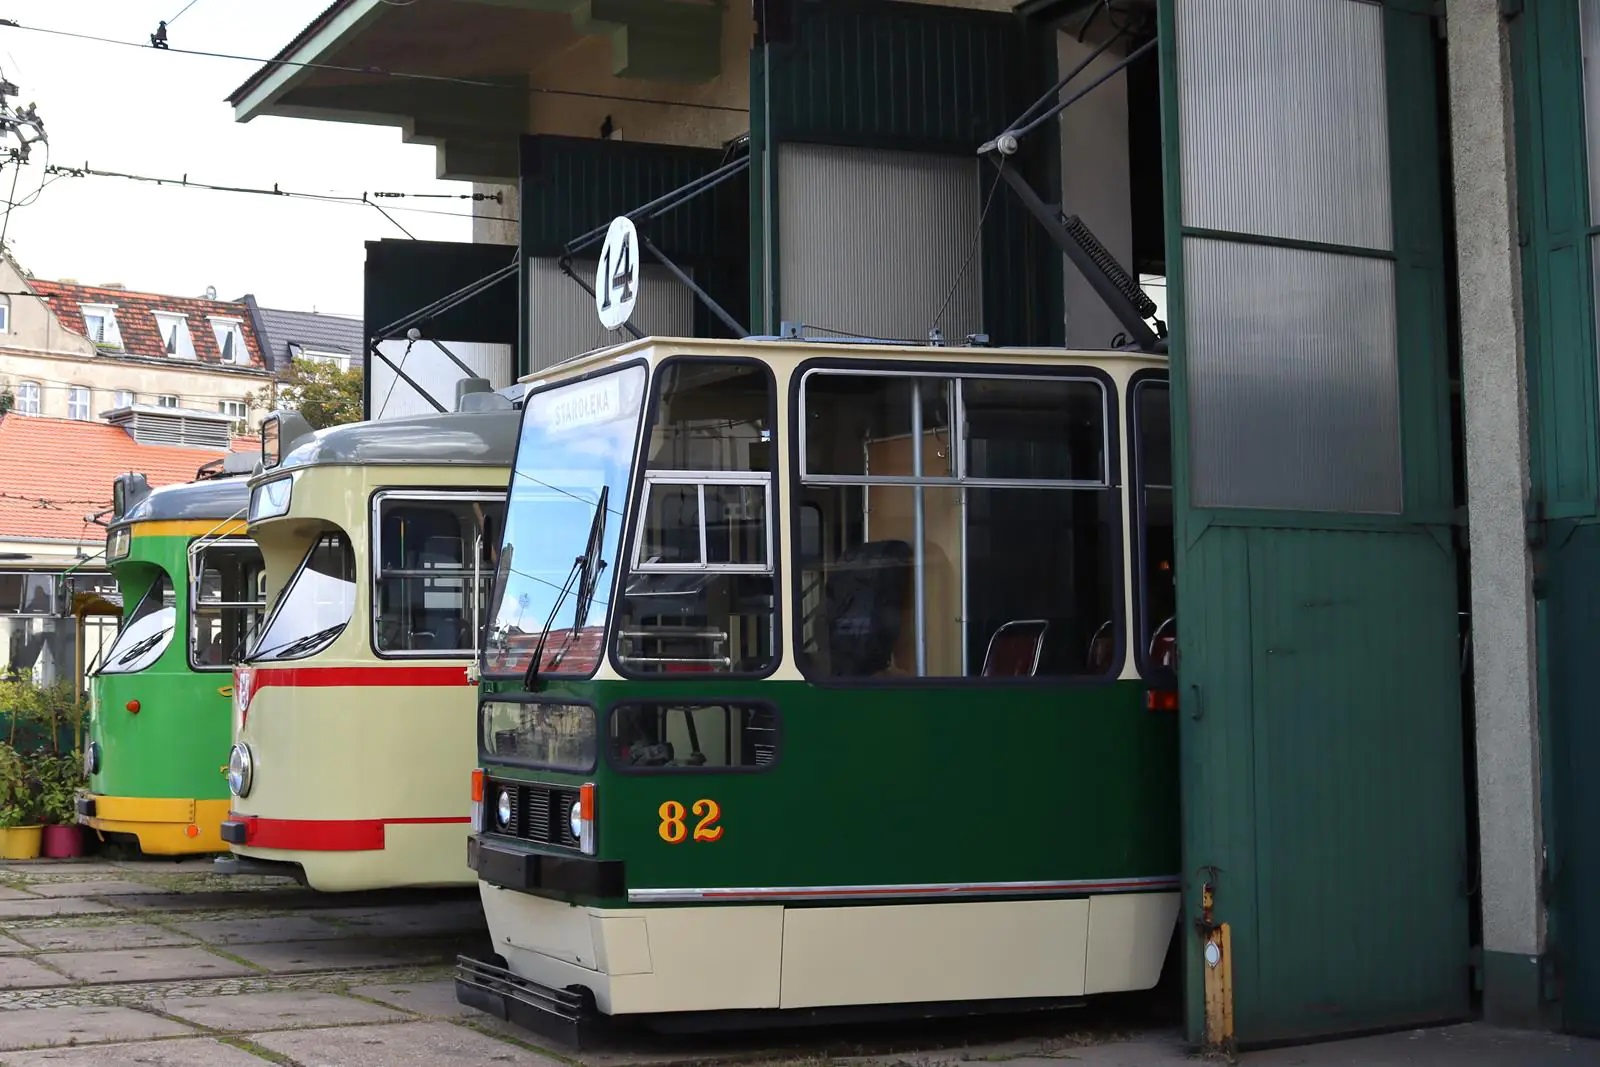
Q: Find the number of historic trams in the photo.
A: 3